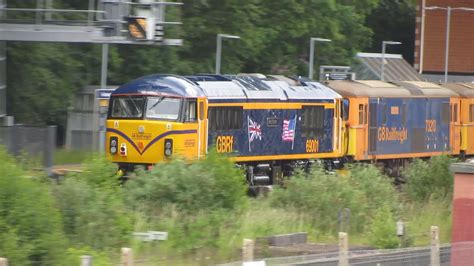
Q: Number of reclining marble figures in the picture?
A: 0